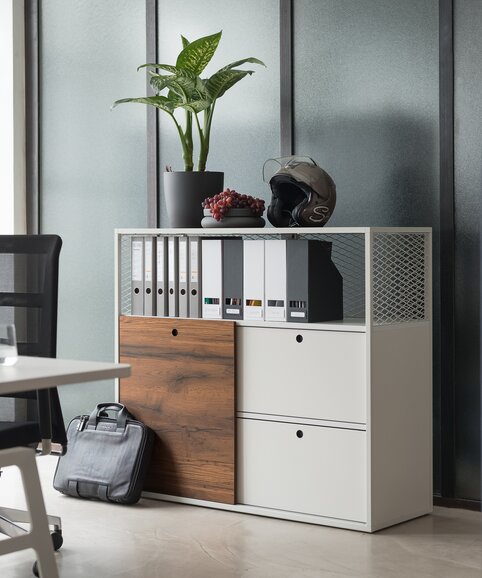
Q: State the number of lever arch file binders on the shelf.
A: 6